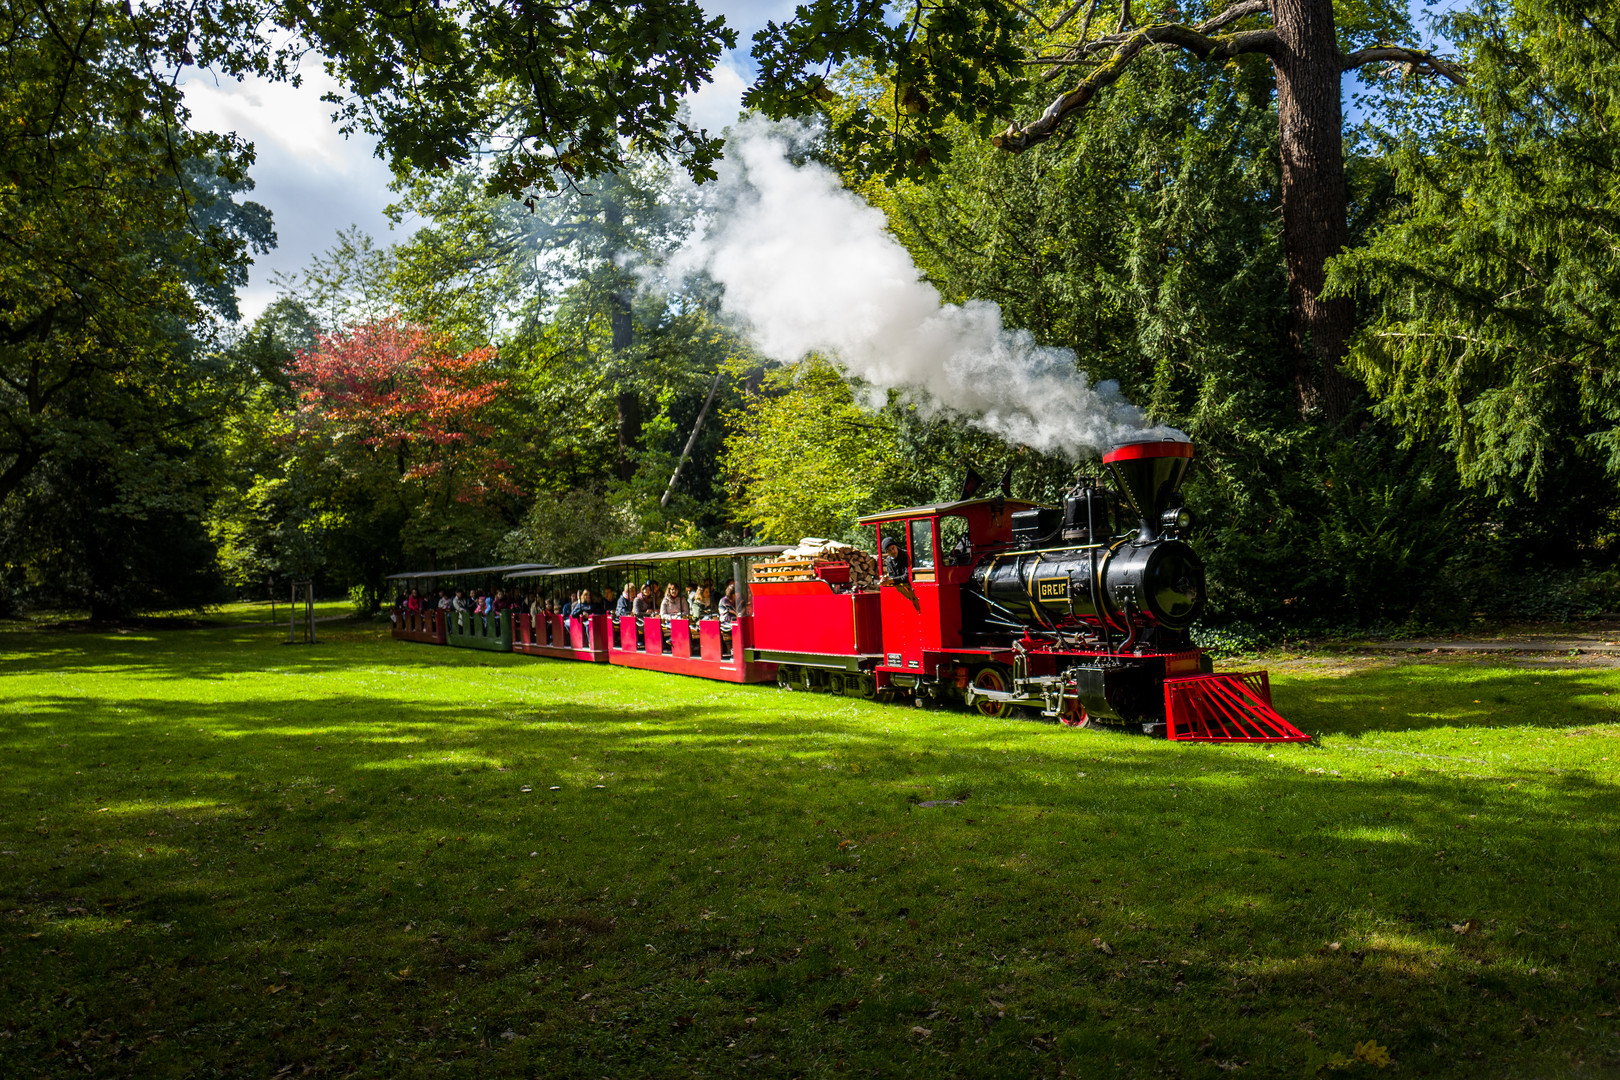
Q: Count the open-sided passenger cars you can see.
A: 4